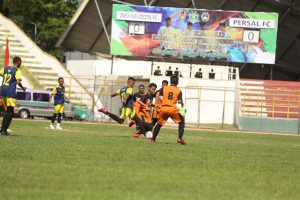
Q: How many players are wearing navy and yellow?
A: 3